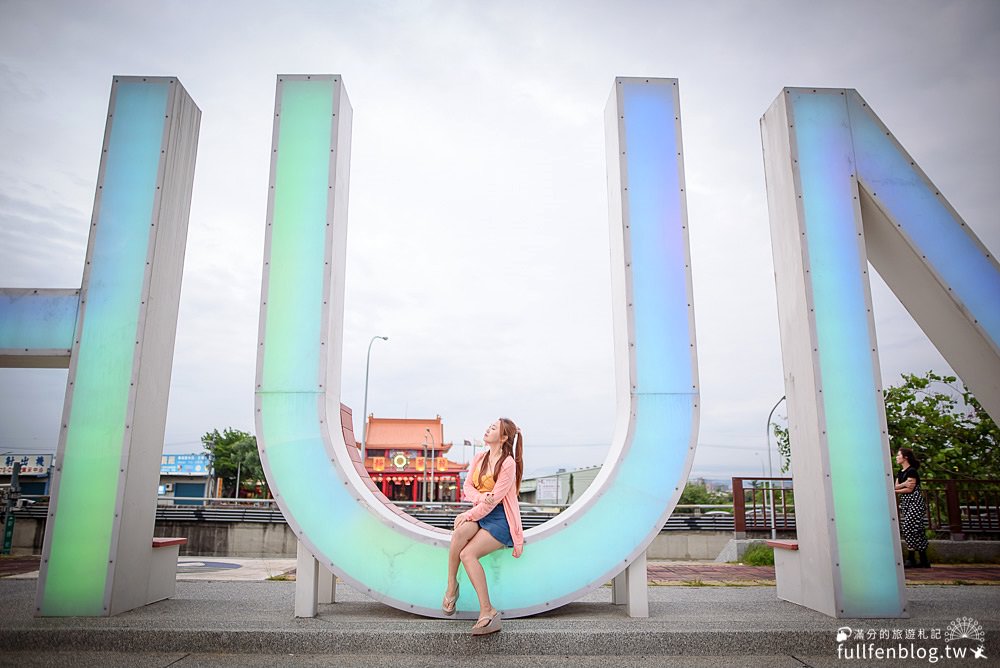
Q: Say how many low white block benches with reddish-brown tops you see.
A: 2